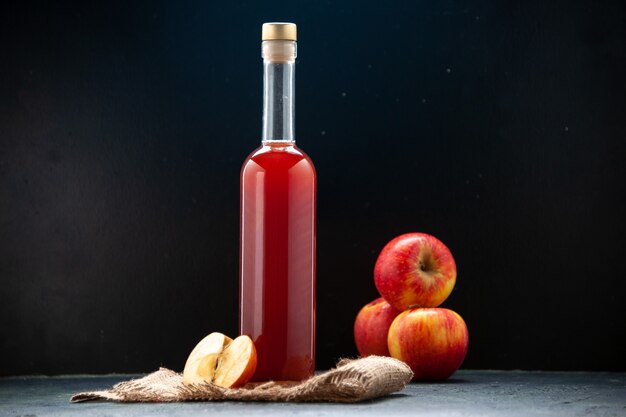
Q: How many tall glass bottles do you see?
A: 1